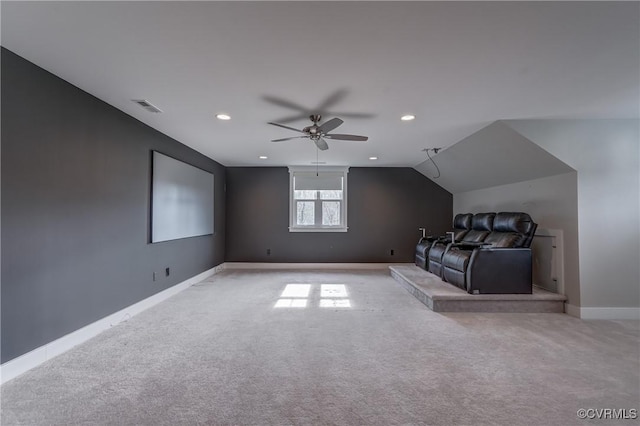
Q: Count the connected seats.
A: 3